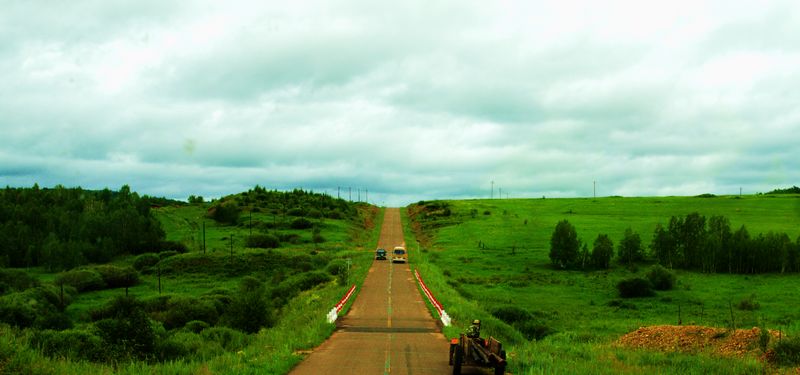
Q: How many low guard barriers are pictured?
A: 2